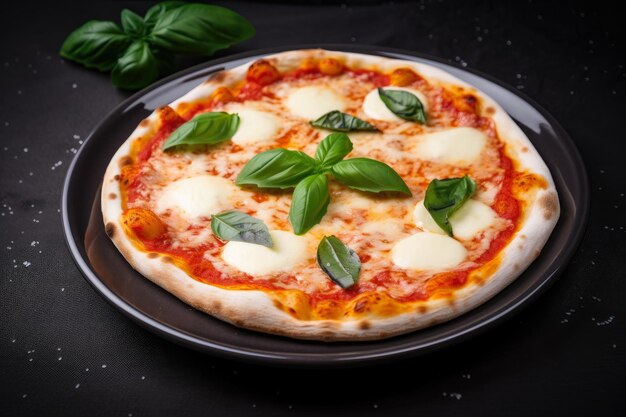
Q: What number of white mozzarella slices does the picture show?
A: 8